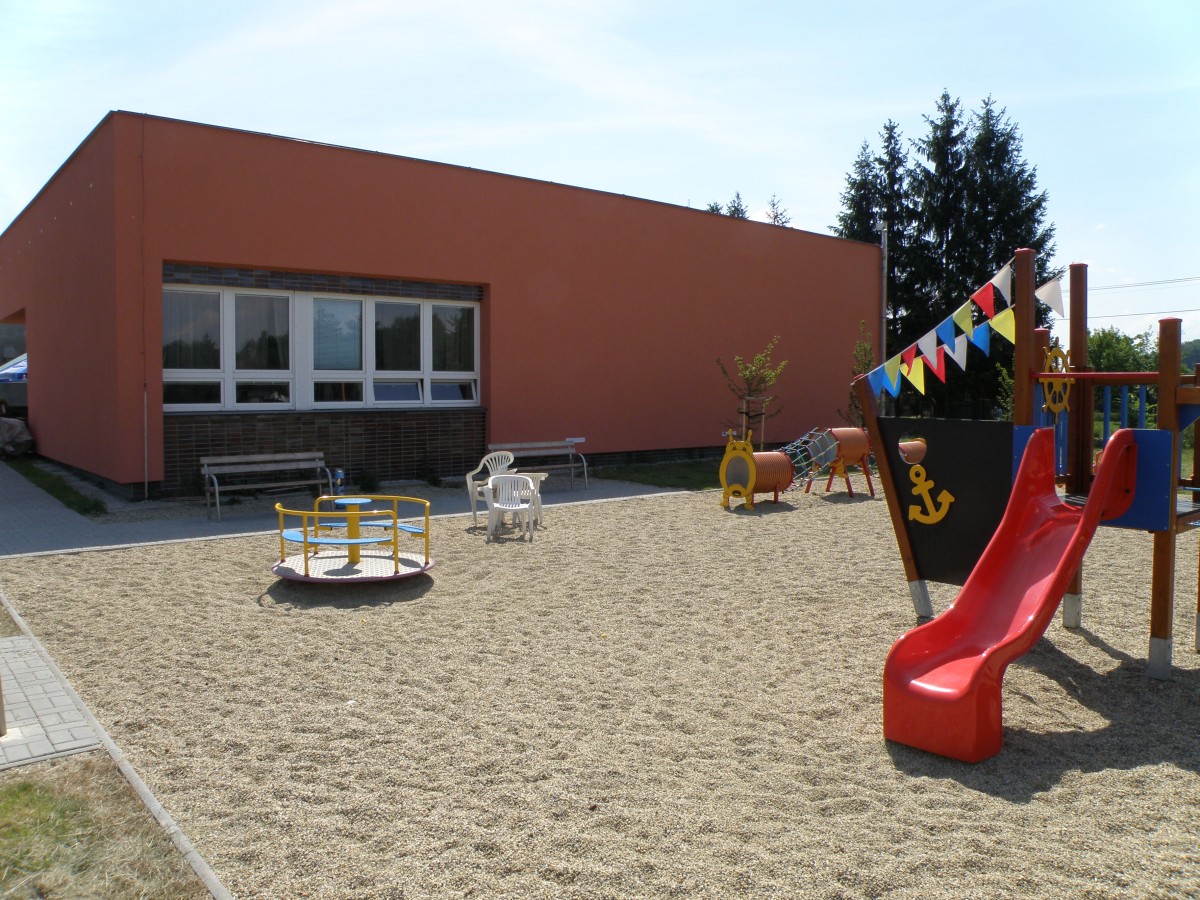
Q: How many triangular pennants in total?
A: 15